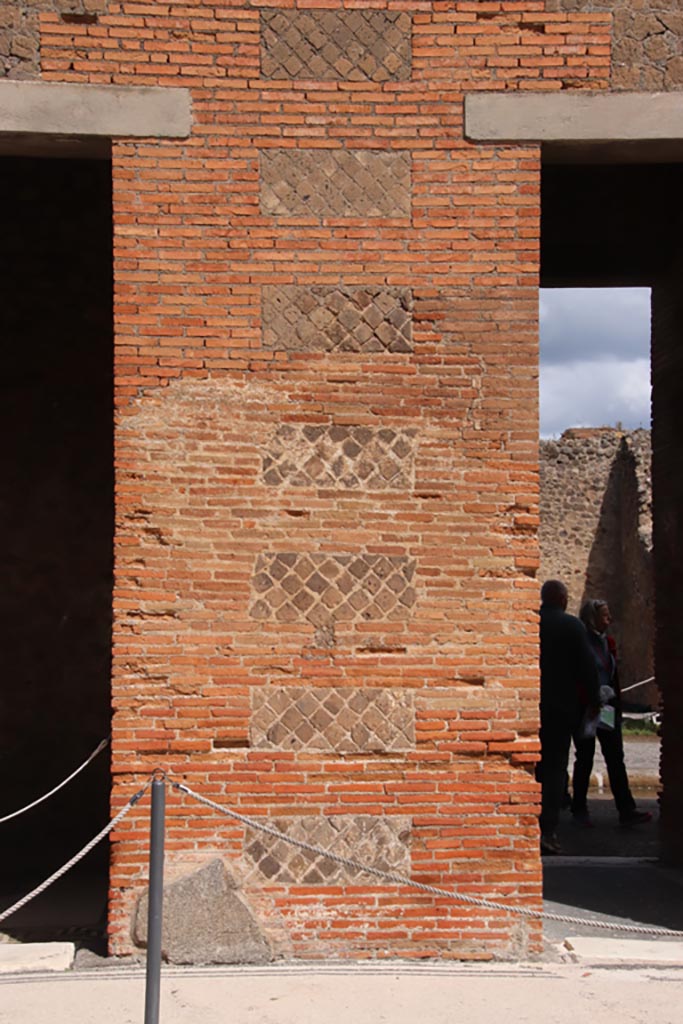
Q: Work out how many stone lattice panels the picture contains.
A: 7